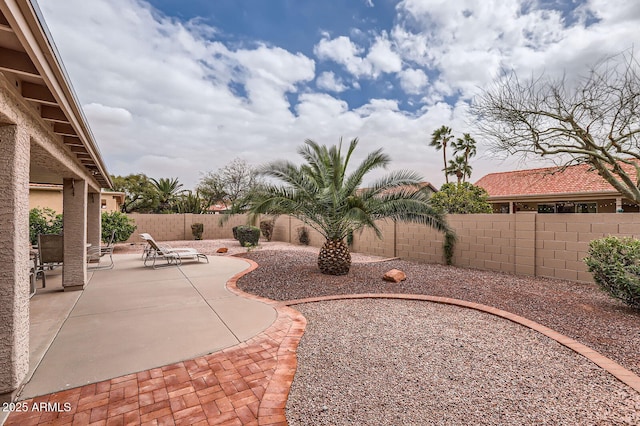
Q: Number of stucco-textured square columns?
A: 3